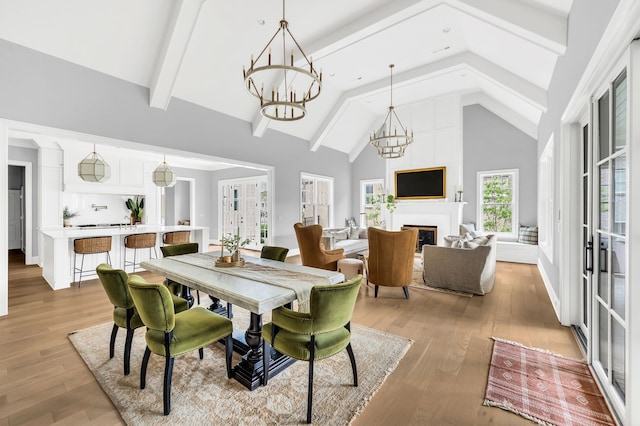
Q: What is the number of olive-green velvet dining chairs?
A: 5